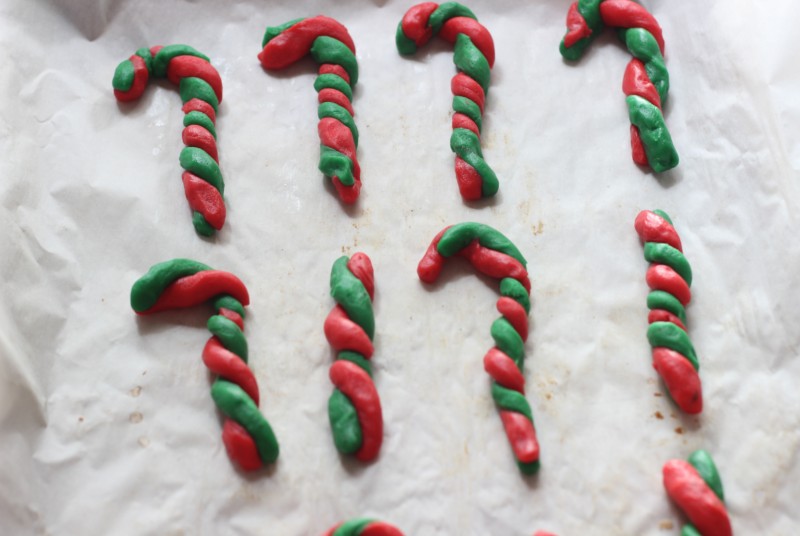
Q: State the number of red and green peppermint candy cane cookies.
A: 11